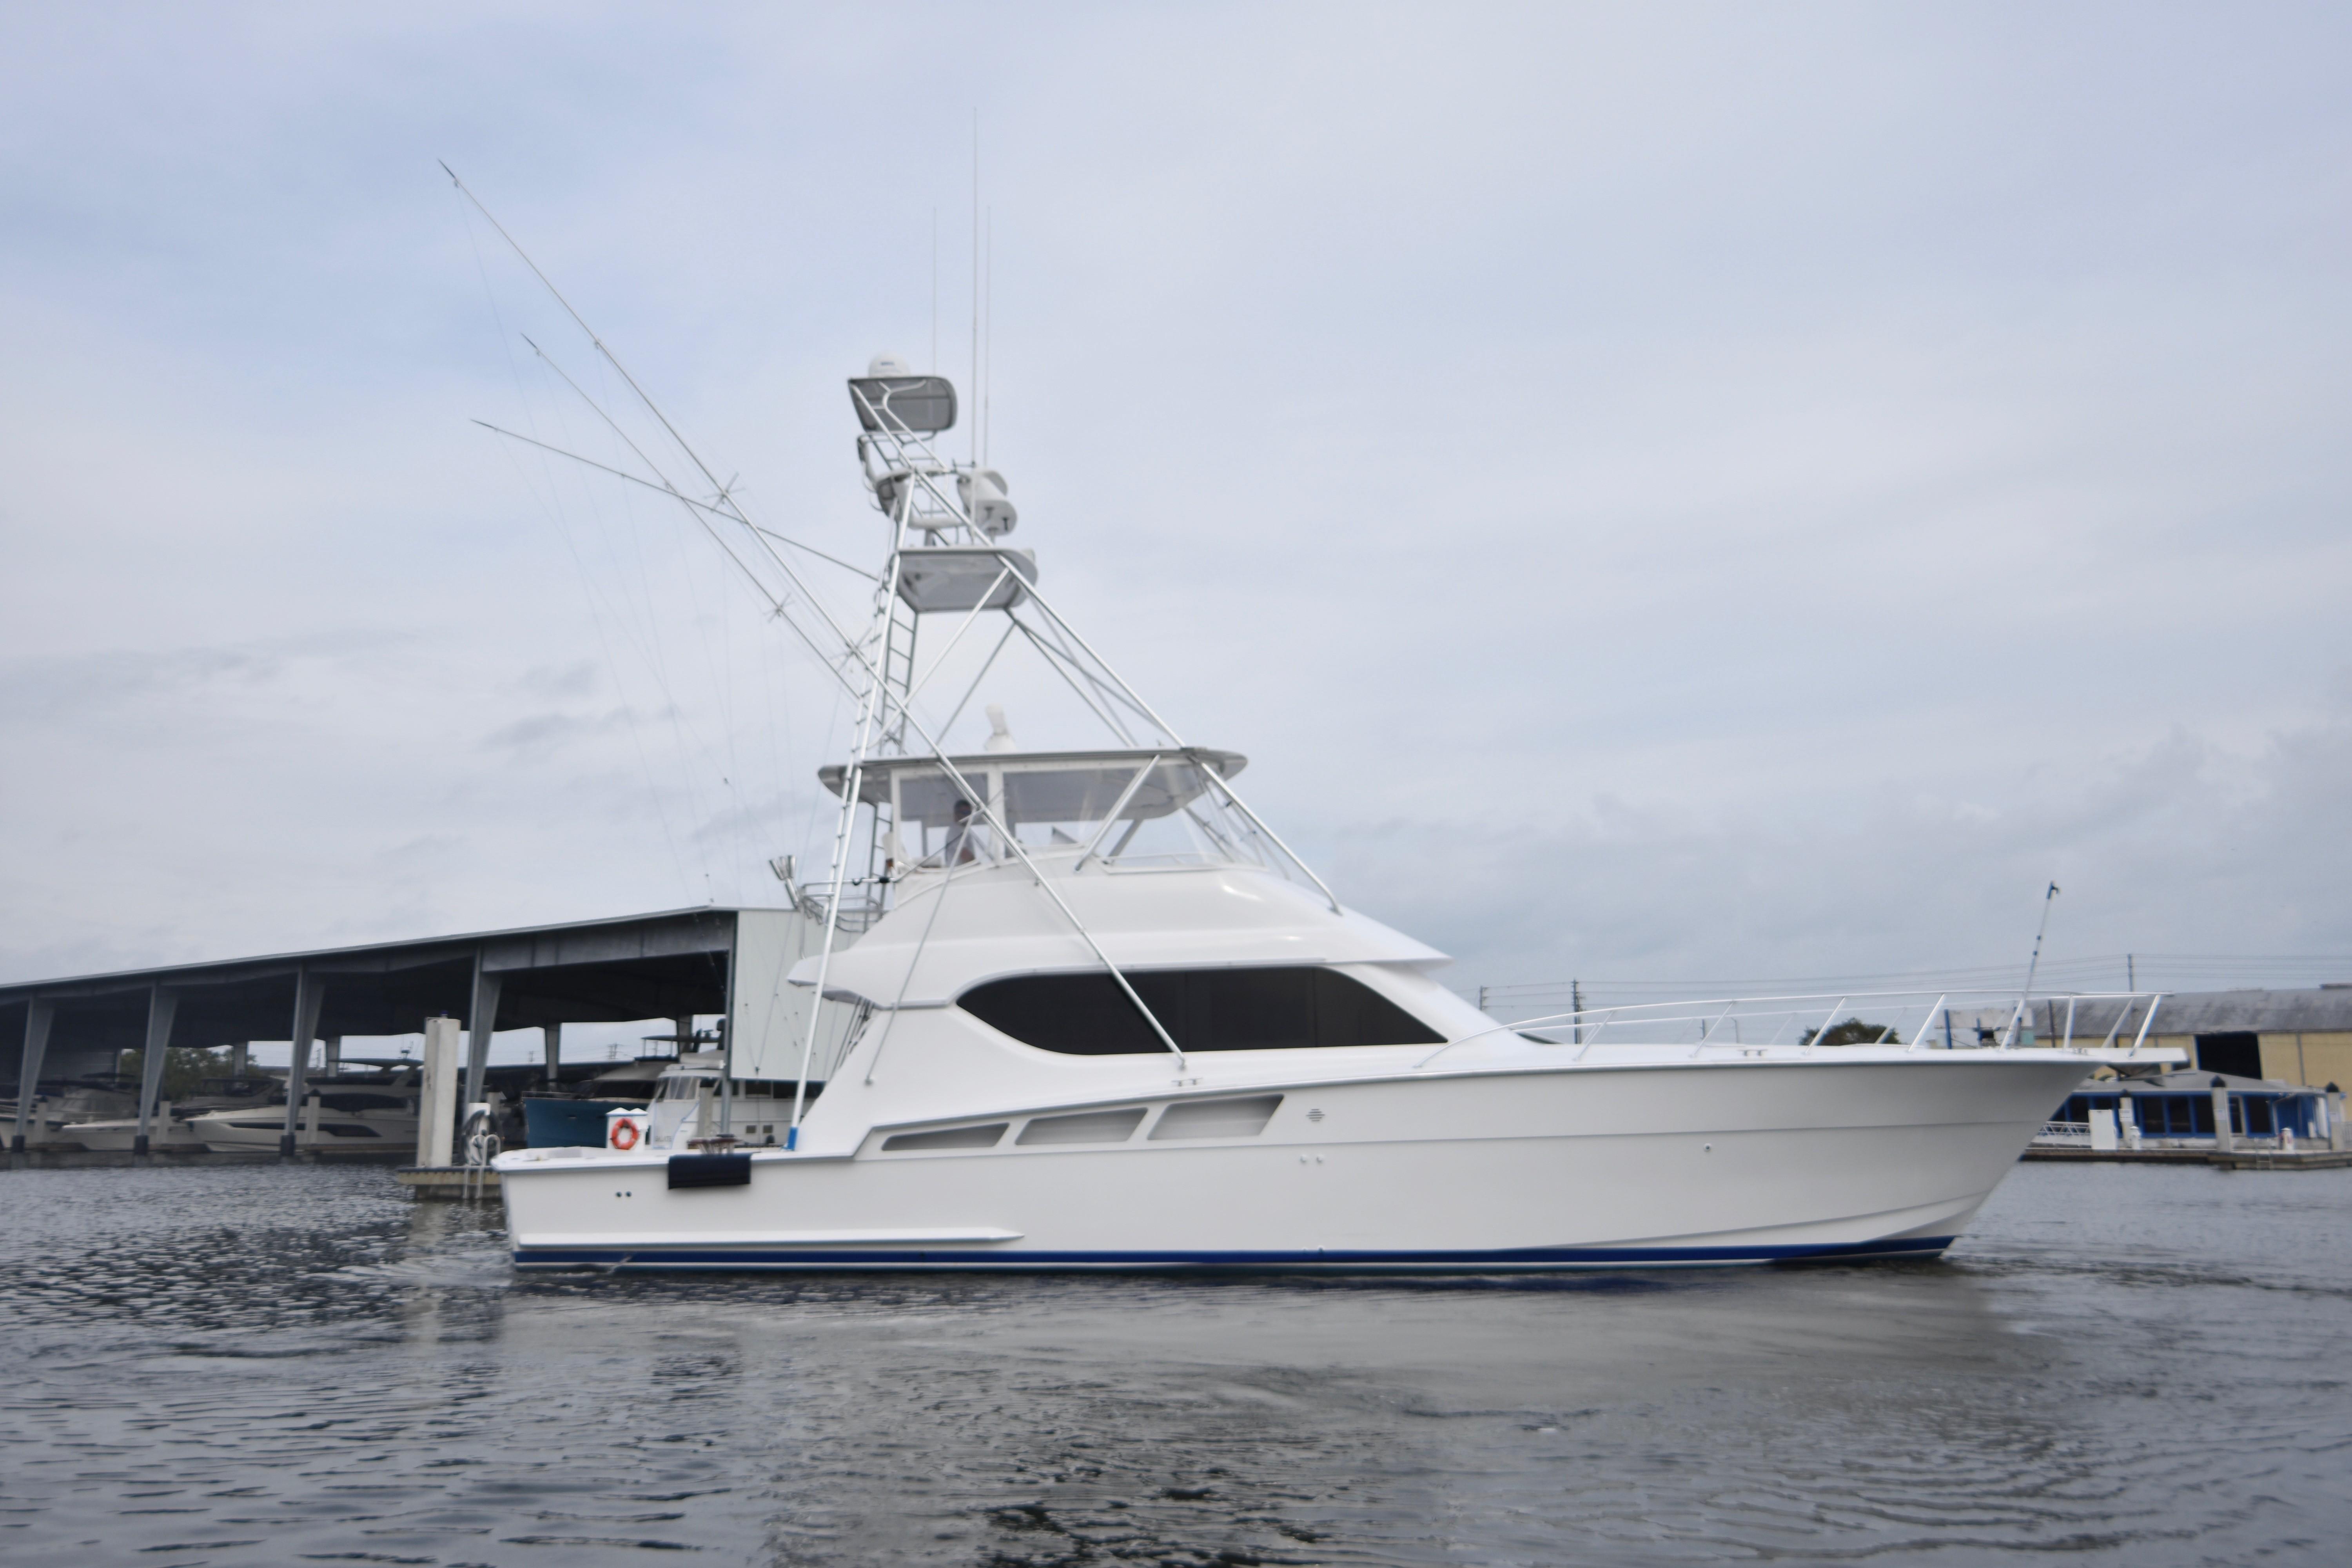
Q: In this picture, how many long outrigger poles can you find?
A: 3